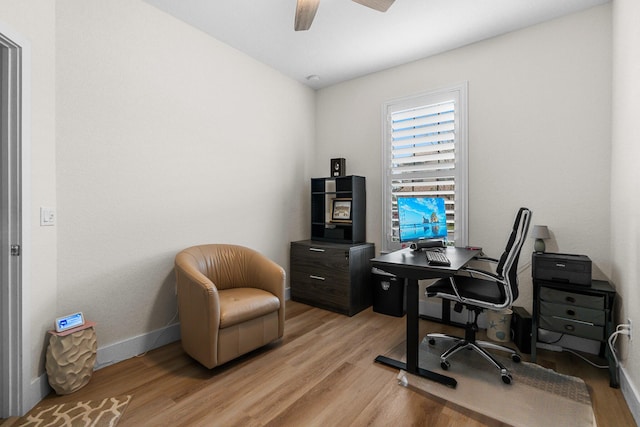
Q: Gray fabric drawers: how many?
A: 3